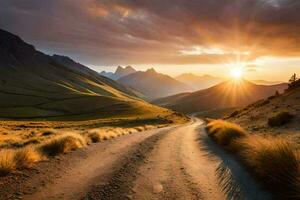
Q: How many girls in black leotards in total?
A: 0